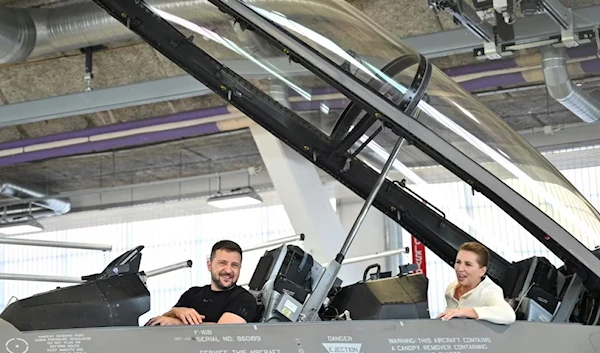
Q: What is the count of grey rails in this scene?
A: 5